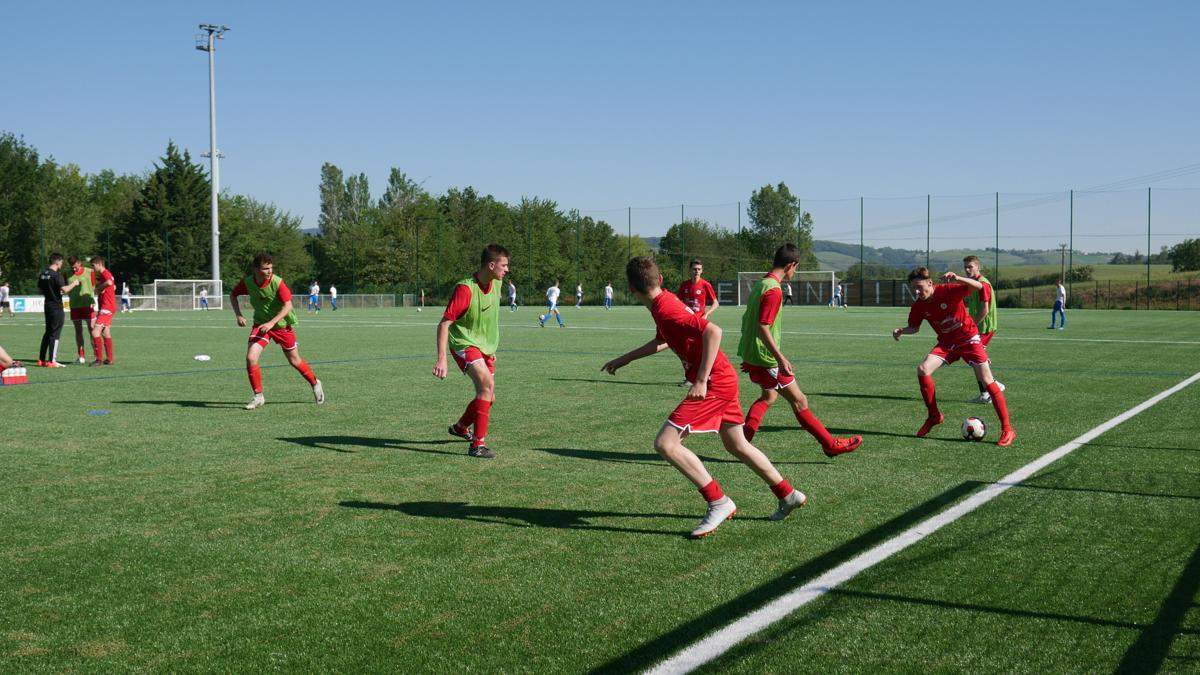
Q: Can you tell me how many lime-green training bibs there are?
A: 5